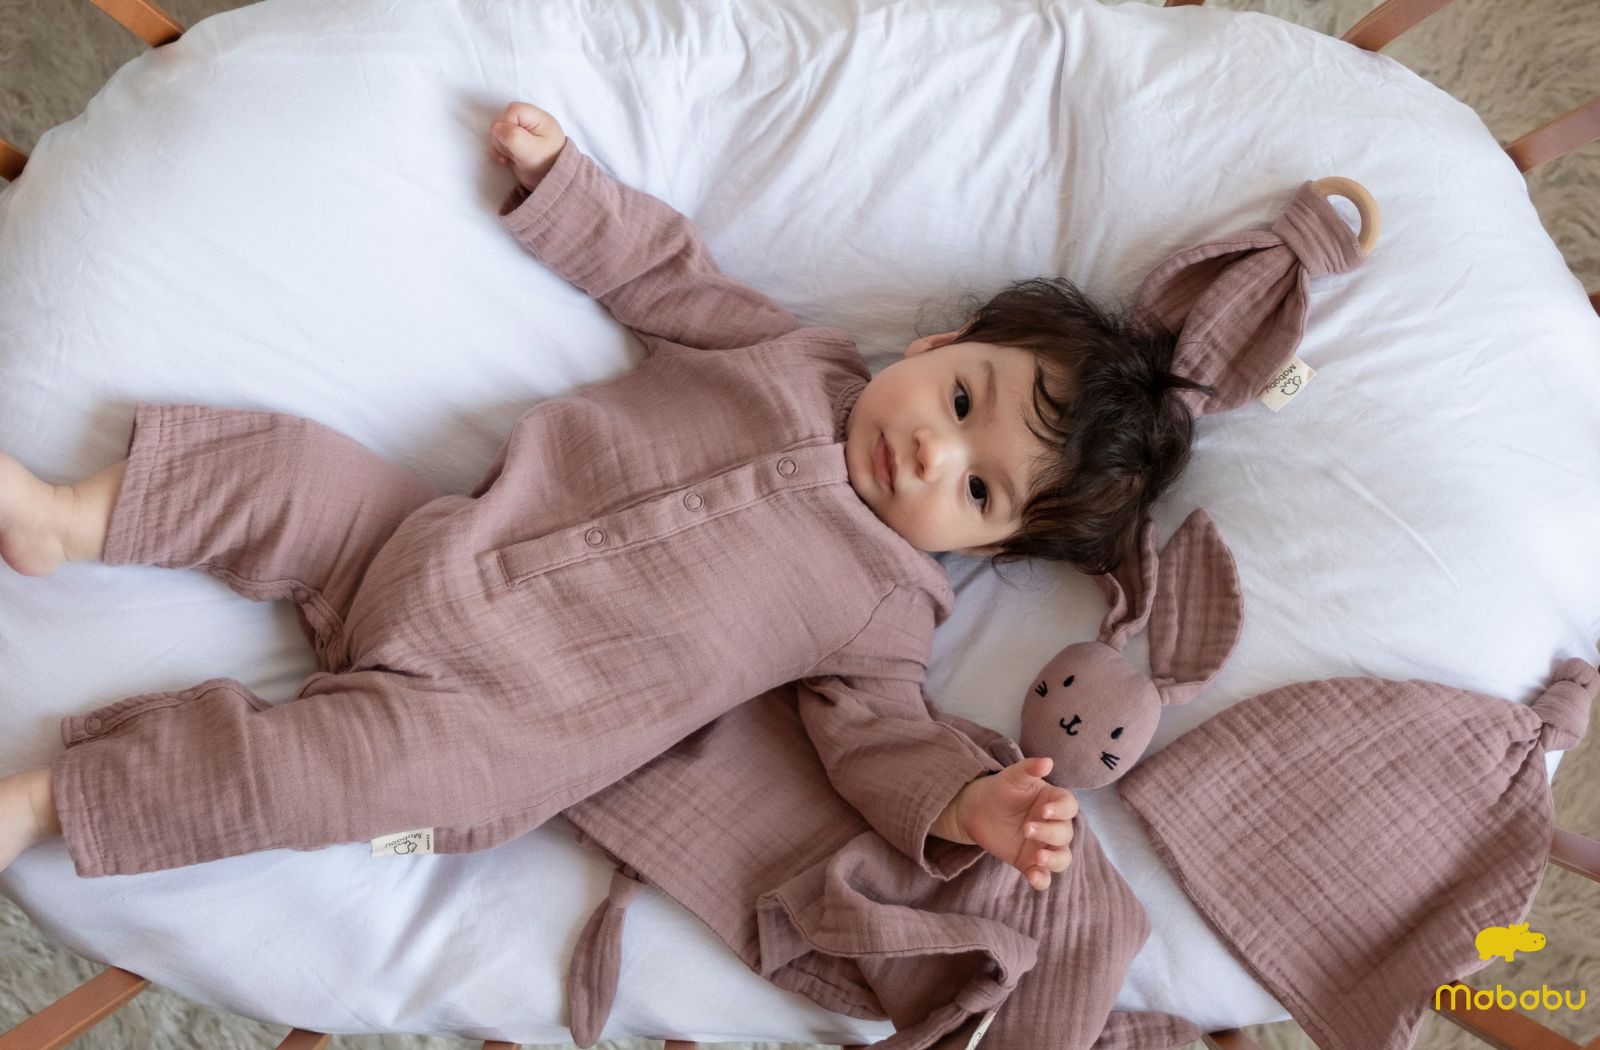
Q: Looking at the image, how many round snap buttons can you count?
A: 5